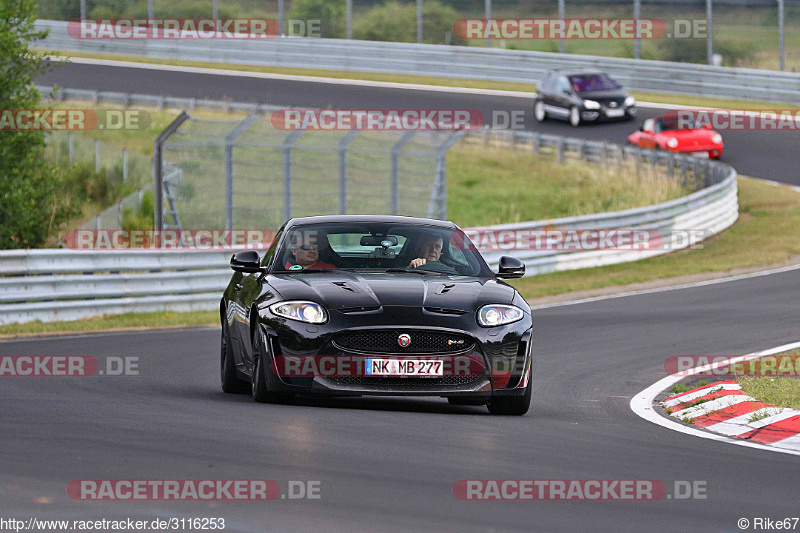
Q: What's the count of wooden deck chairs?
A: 0